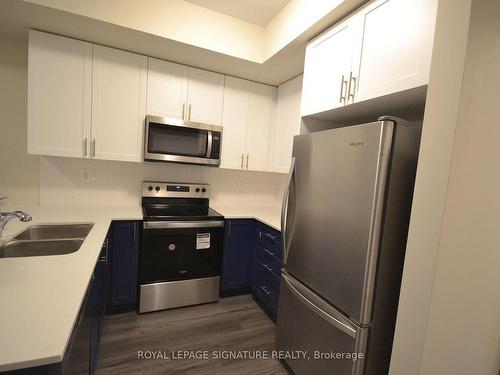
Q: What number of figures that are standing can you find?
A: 0